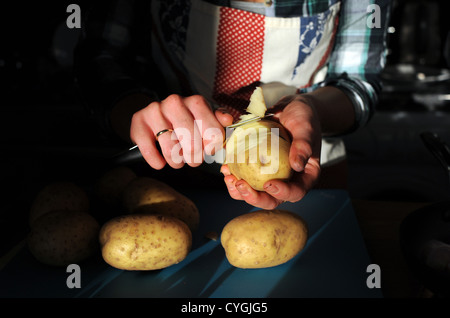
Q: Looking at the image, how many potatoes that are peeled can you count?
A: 1